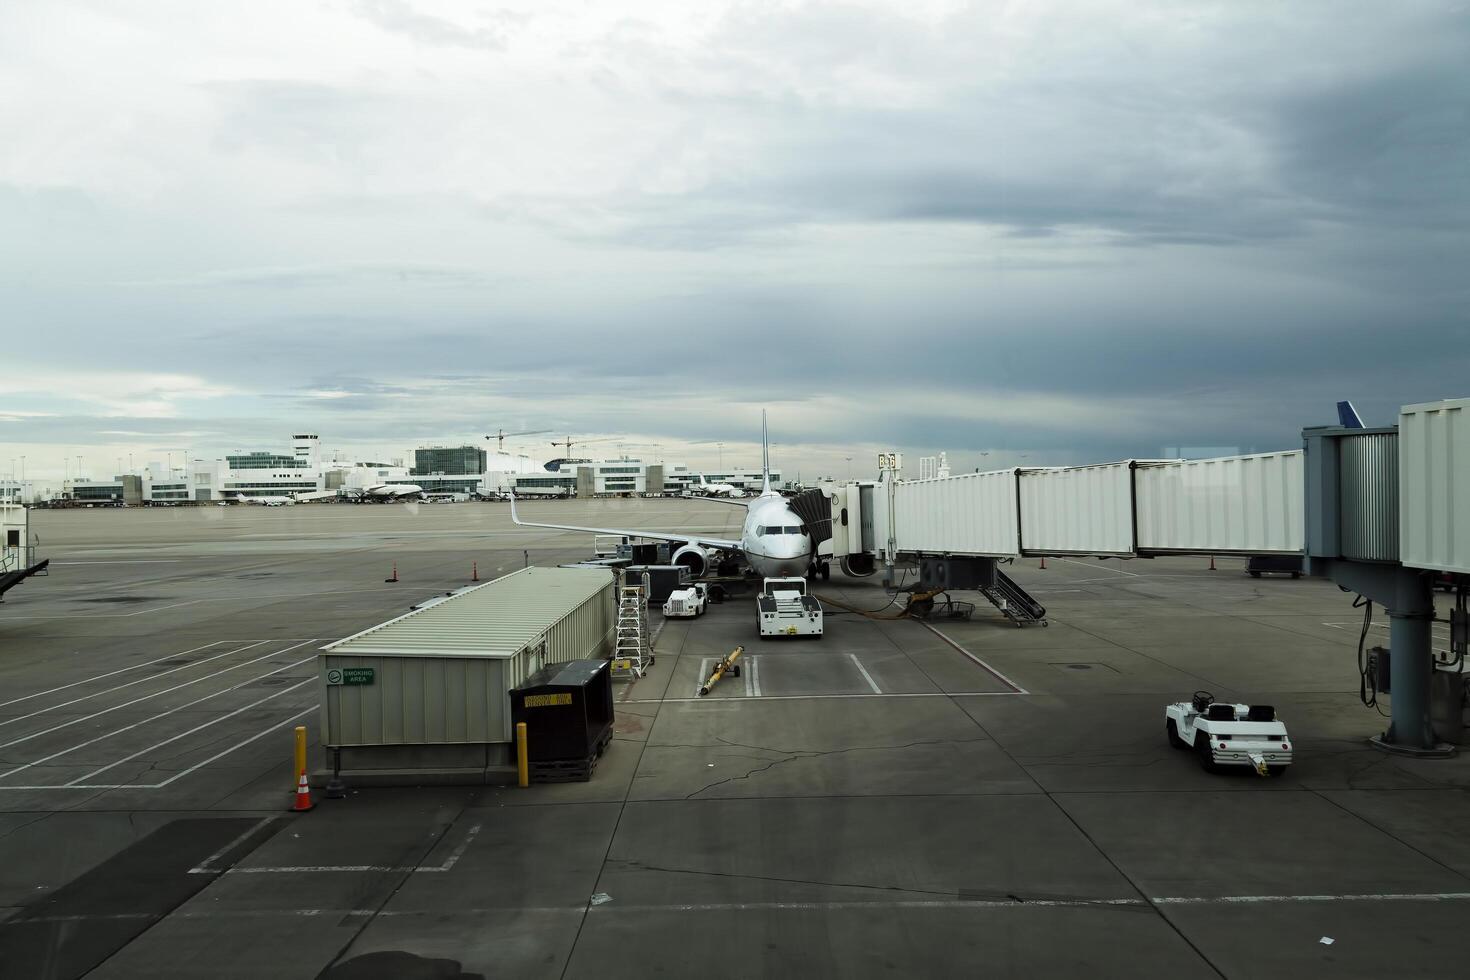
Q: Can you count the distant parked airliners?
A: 3